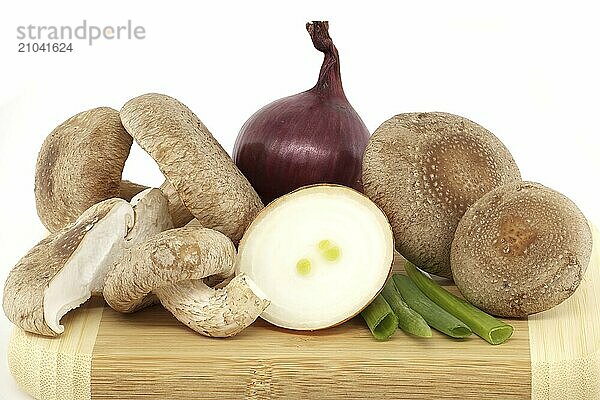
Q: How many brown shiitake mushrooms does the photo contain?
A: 6